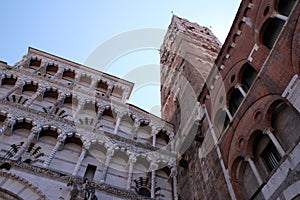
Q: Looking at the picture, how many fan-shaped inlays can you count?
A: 5